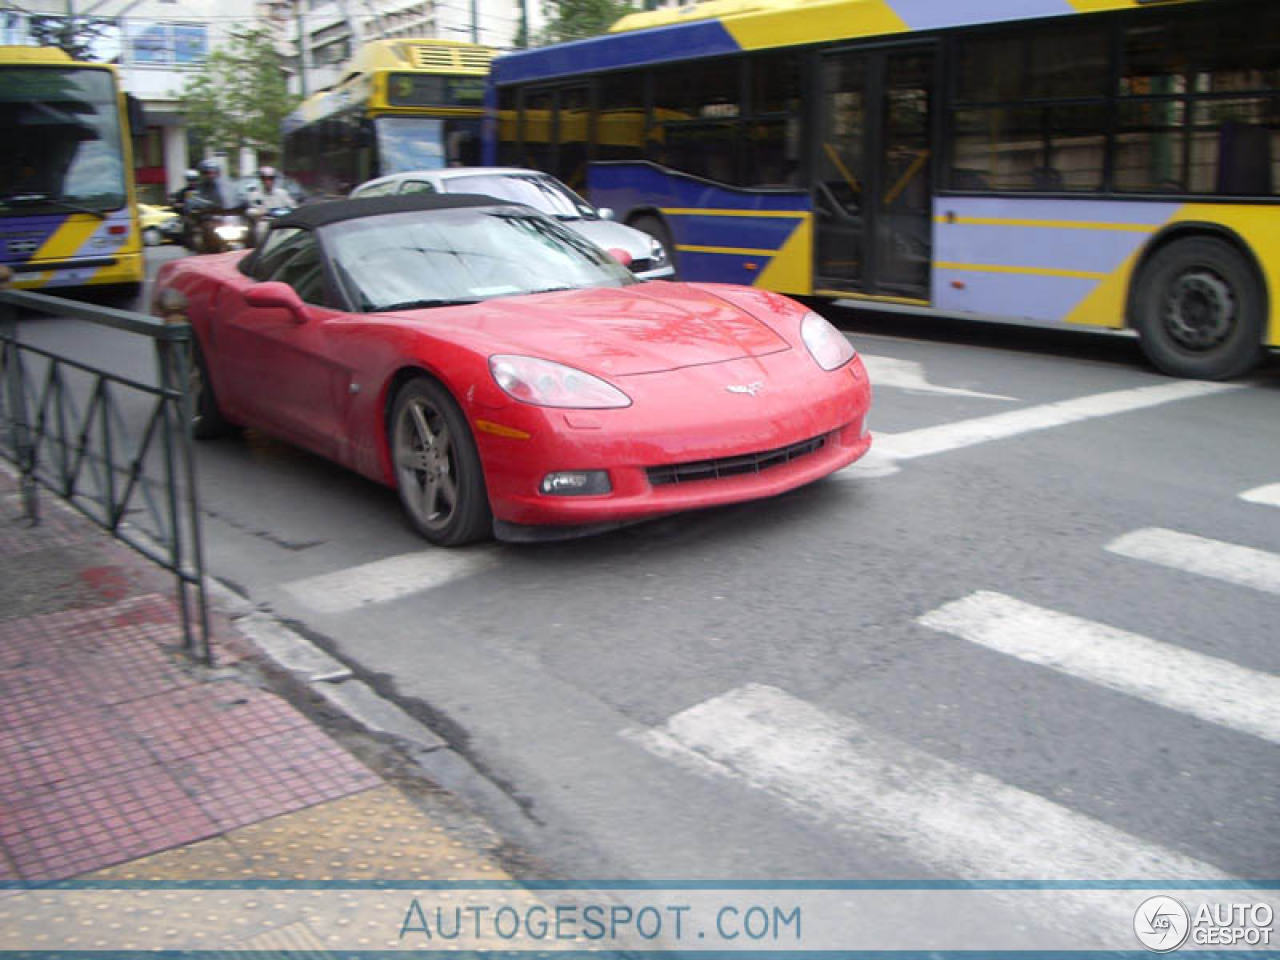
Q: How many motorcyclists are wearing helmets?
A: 3